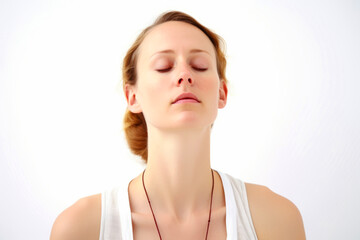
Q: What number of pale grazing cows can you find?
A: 0